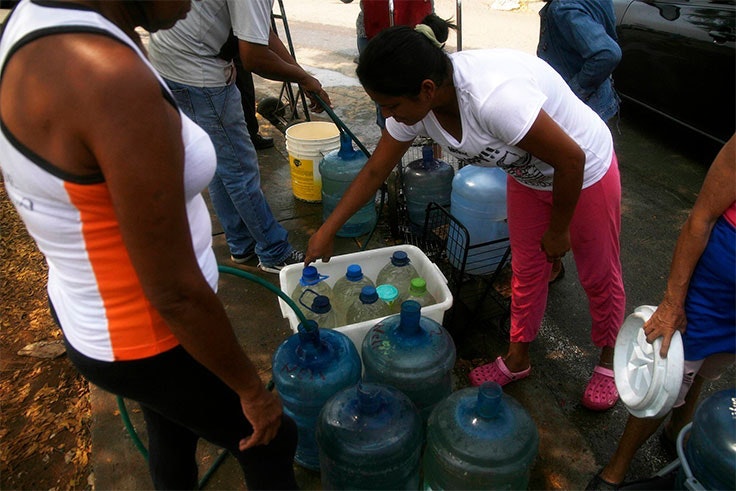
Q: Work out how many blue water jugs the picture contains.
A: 8